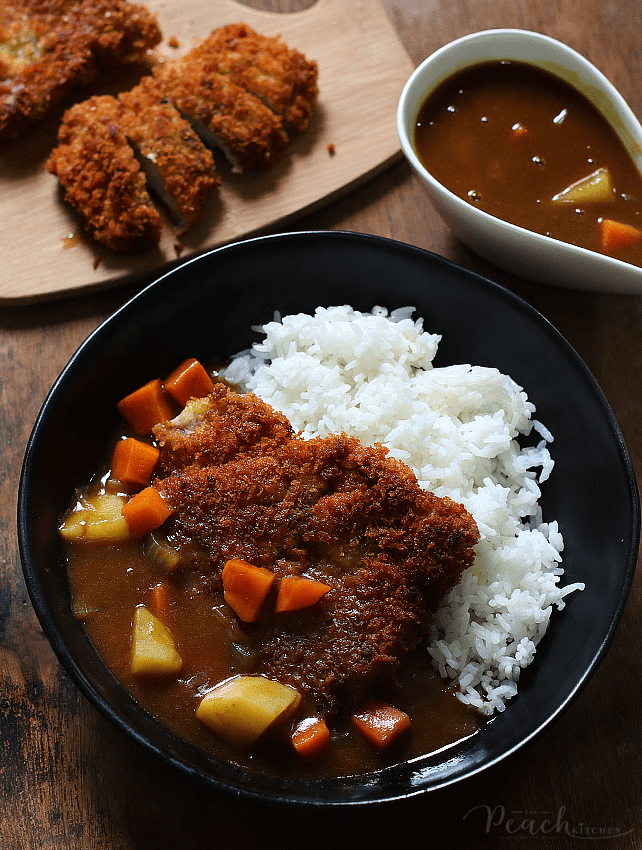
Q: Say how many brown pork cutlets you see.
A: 3